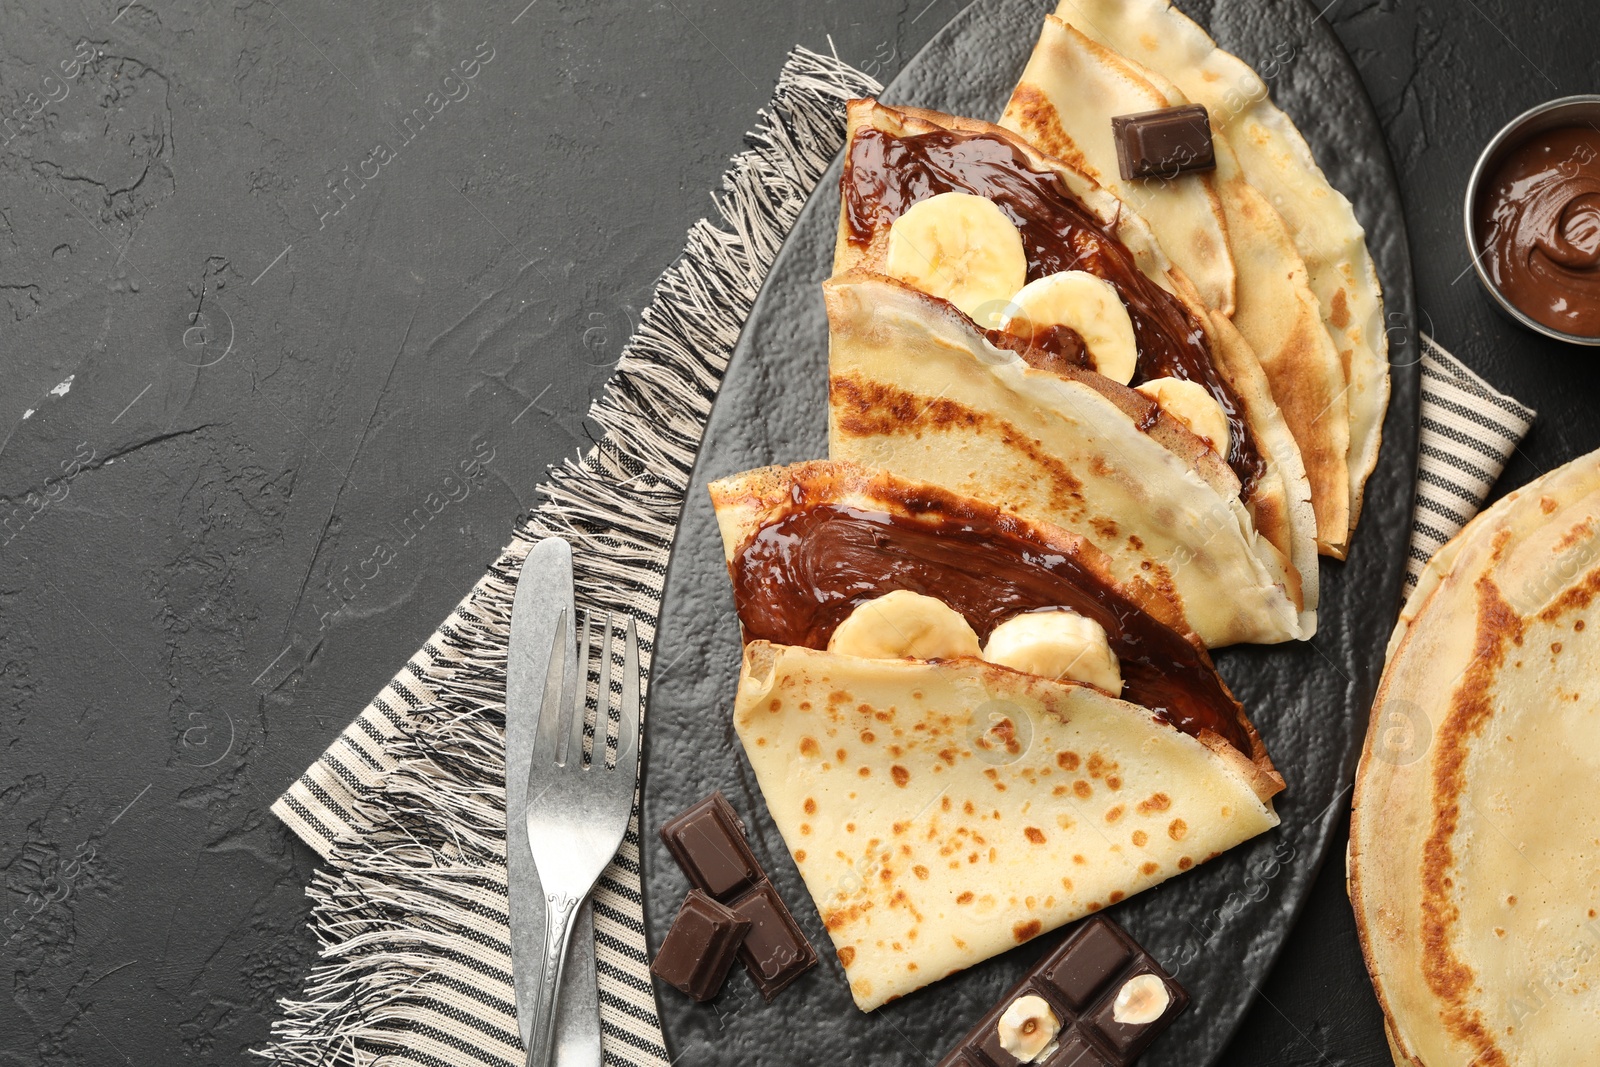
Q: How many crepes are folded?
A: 3